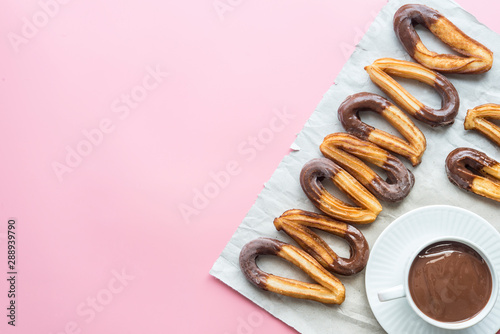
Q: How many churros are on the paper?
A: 9